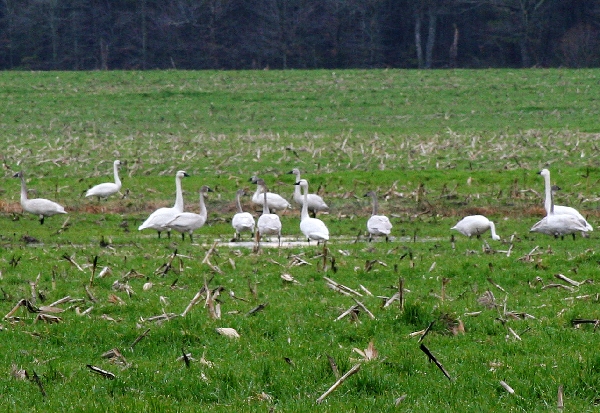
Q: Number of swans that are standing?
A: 13